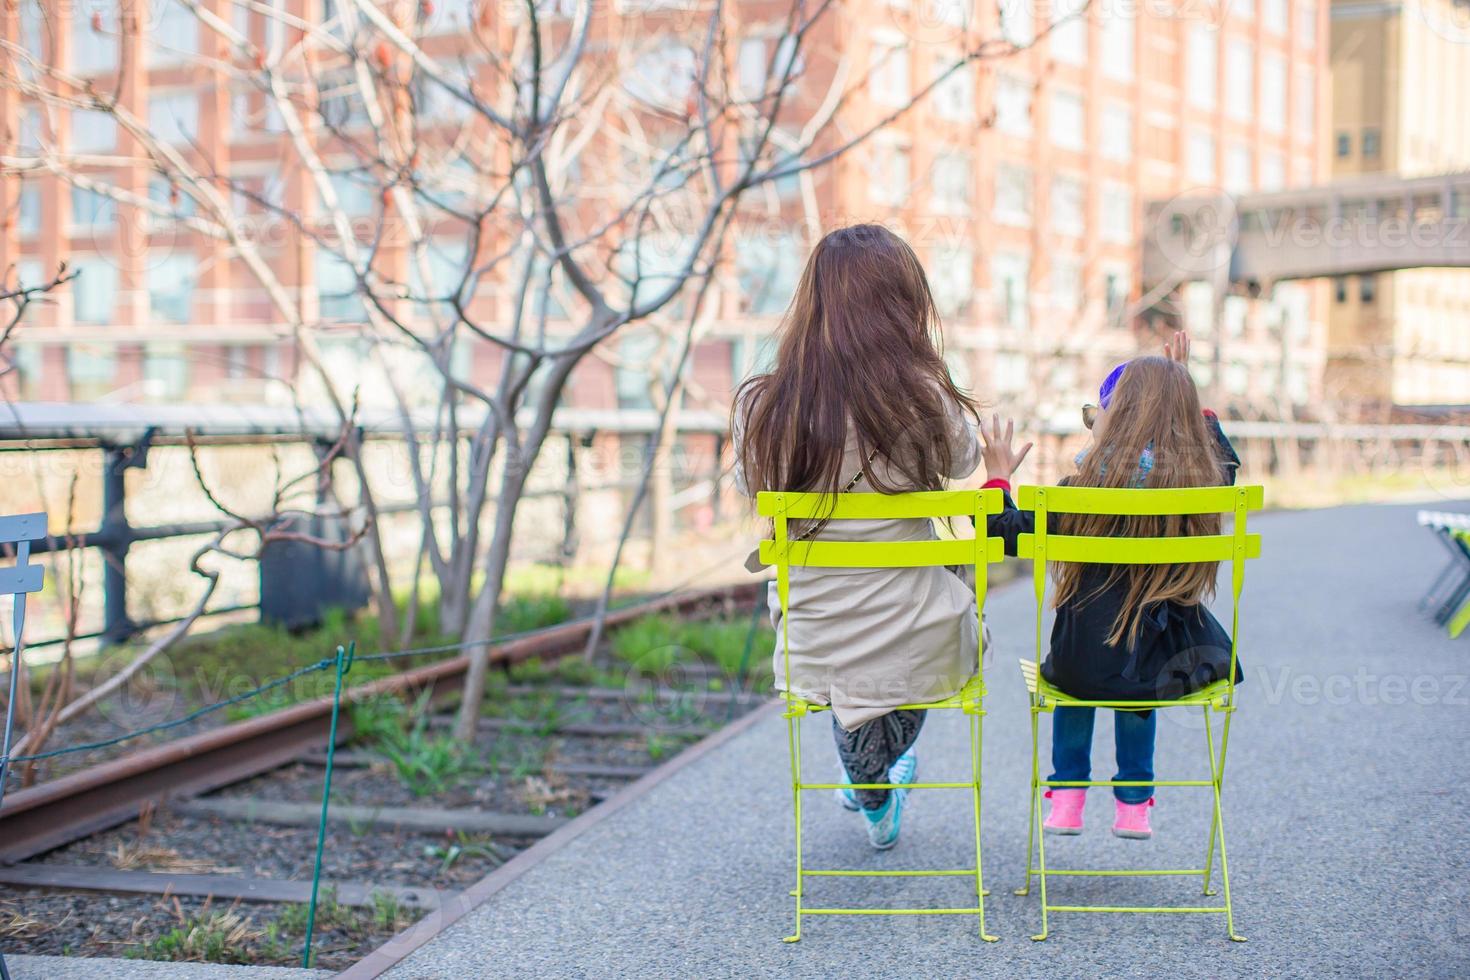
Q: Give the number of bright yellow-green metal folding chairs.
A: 2